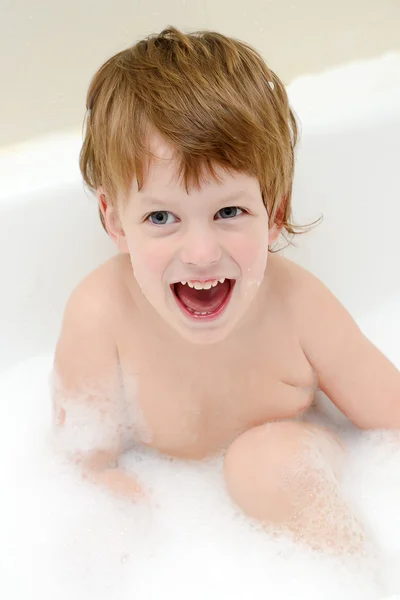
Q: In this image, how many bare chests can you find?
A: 1